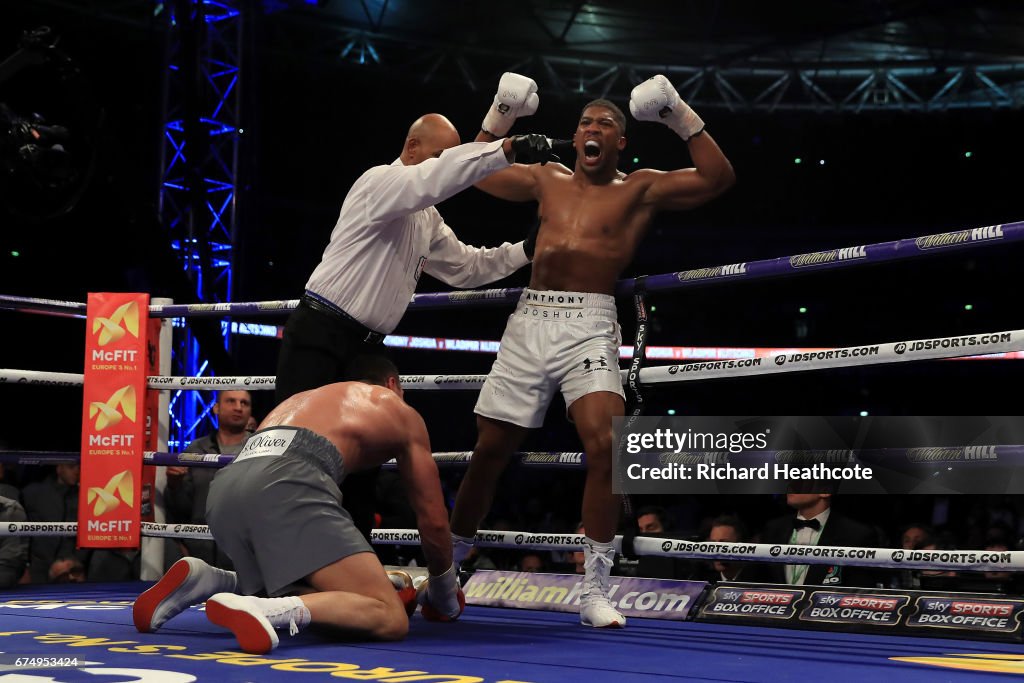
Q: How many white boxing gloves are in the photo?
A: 2